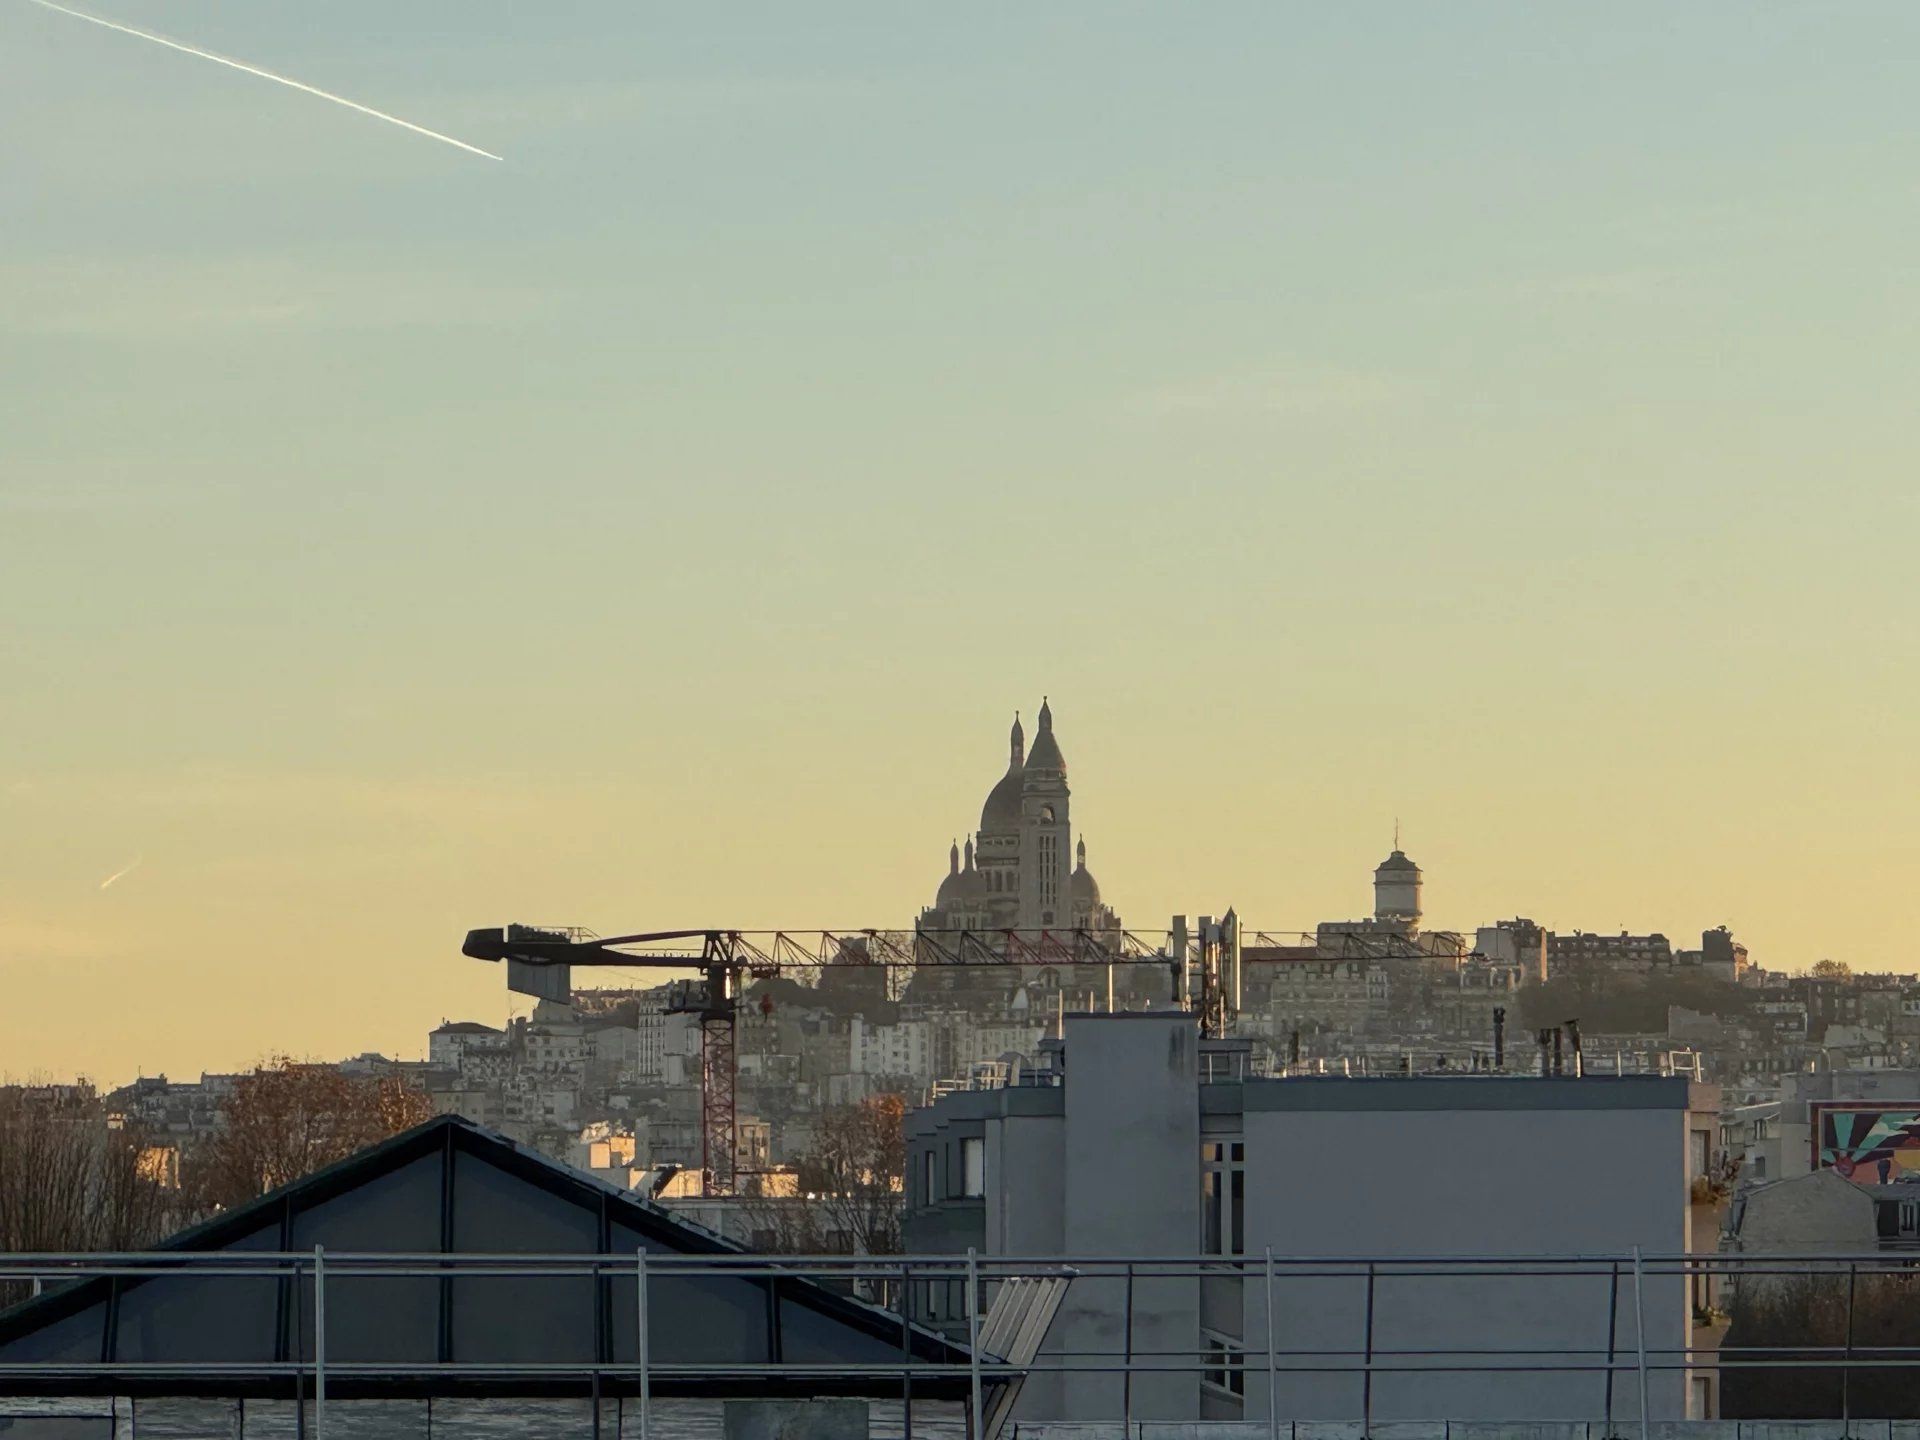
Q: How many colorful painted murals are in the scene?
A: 1